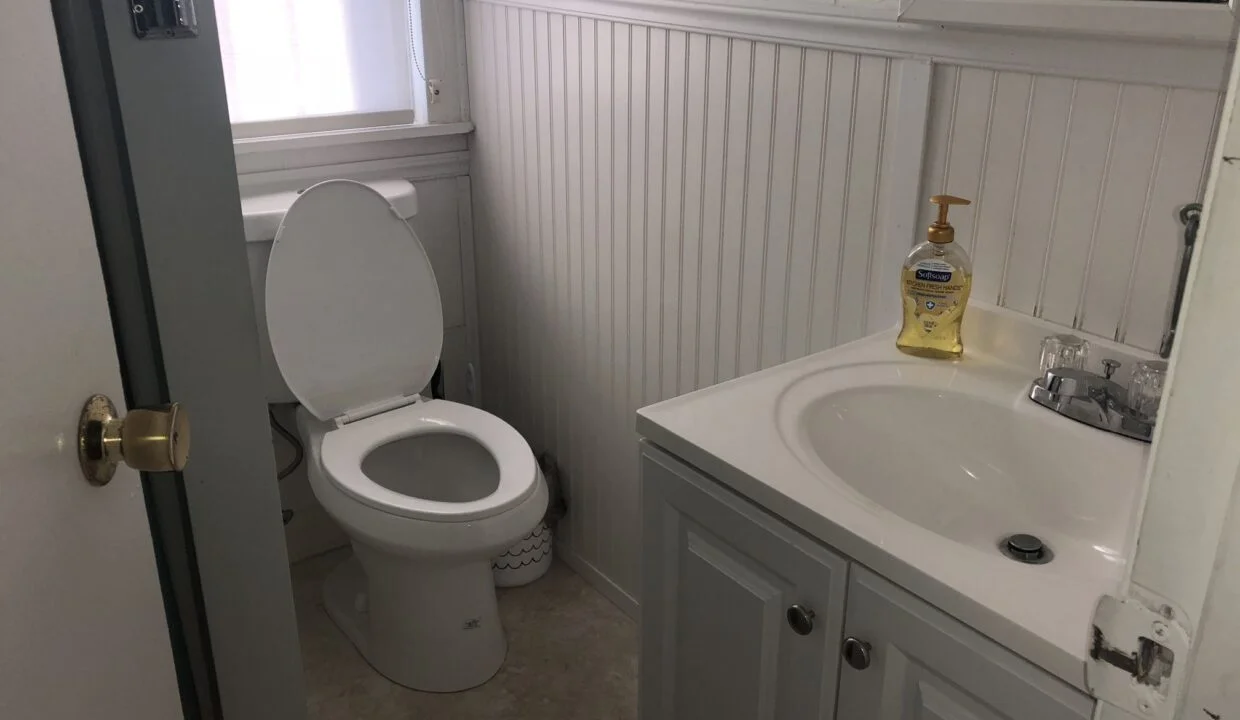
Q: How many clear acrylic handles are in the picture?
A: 2